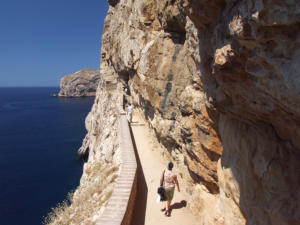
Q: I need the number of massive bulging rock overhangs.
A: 1